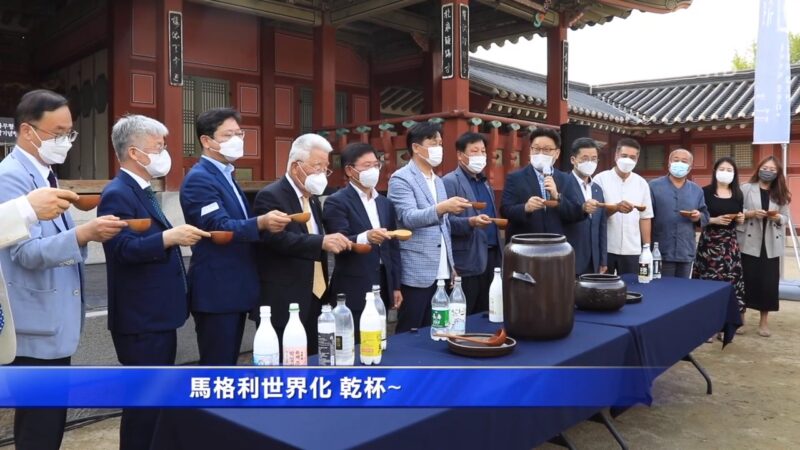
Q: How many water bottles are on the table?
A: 11